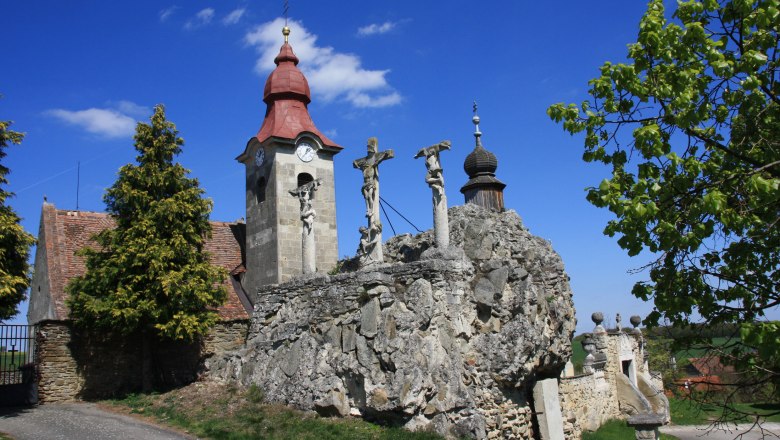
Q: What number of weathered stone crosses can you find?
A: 3